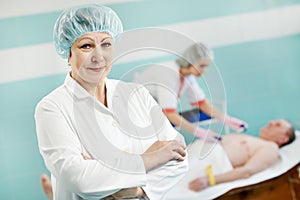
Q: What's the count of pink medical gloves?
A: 2